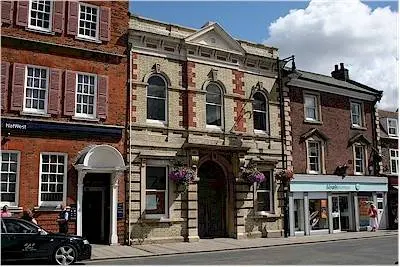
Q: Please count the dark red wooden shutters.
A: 10